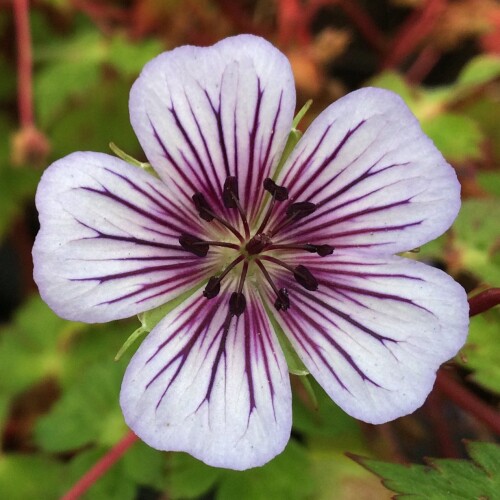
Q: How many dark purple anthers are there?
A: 10